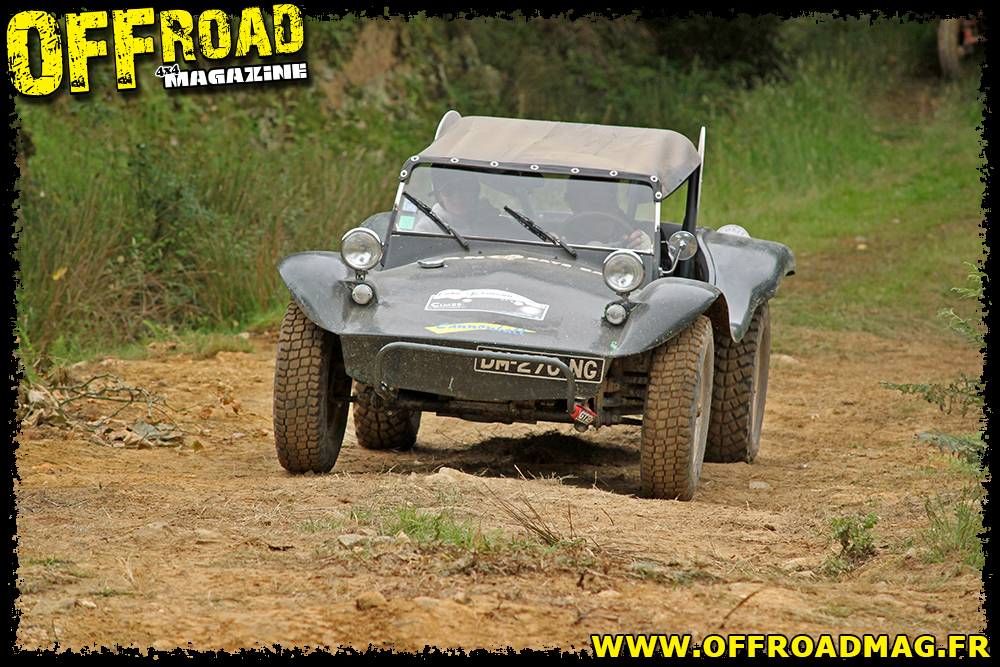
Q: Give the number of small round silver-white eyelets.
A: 9